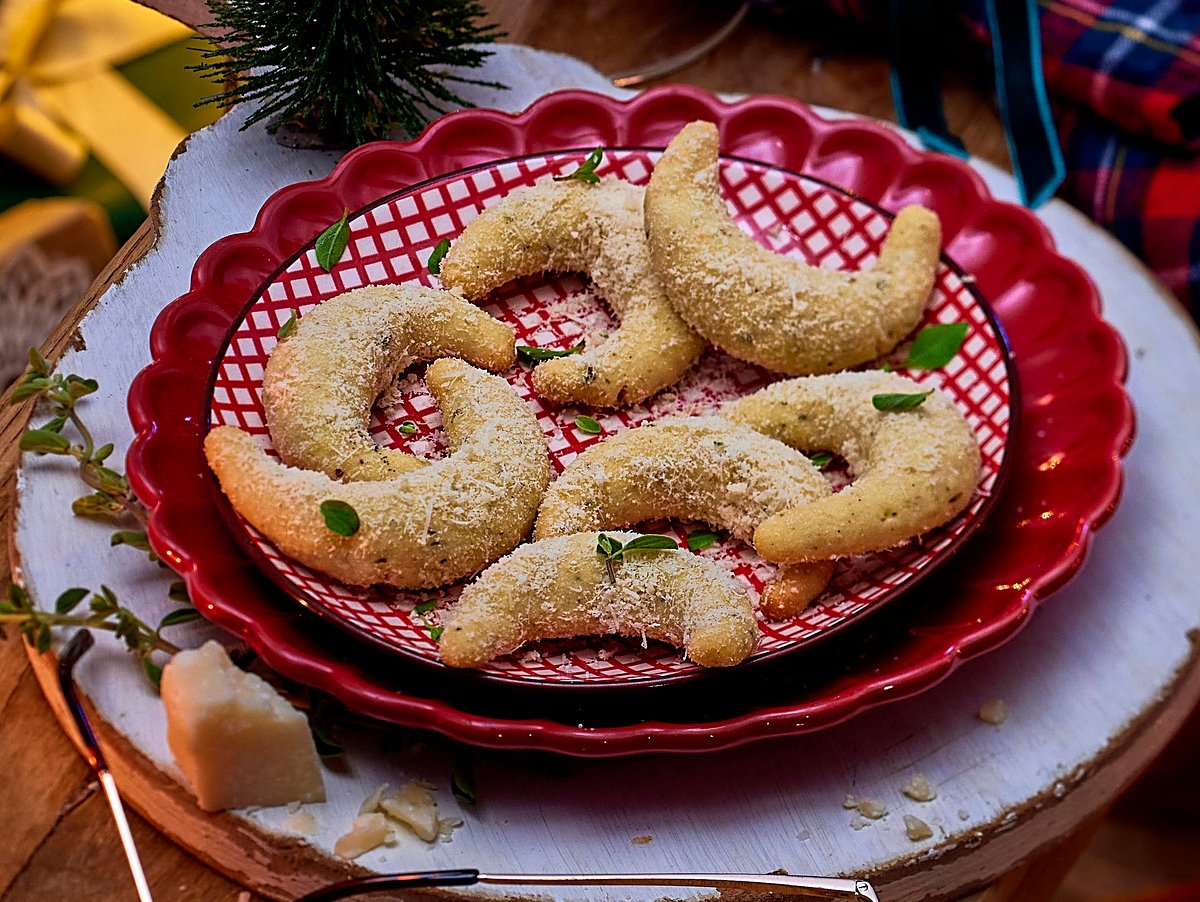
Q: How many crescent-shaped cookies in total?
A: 7